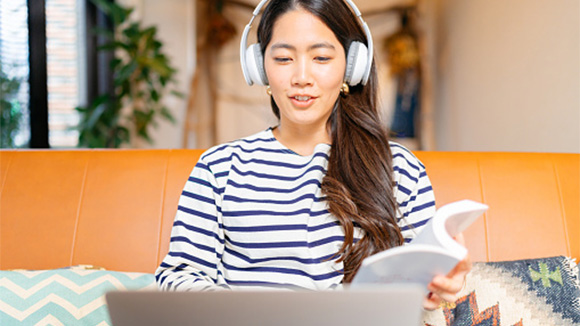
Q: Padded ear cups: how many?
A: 2